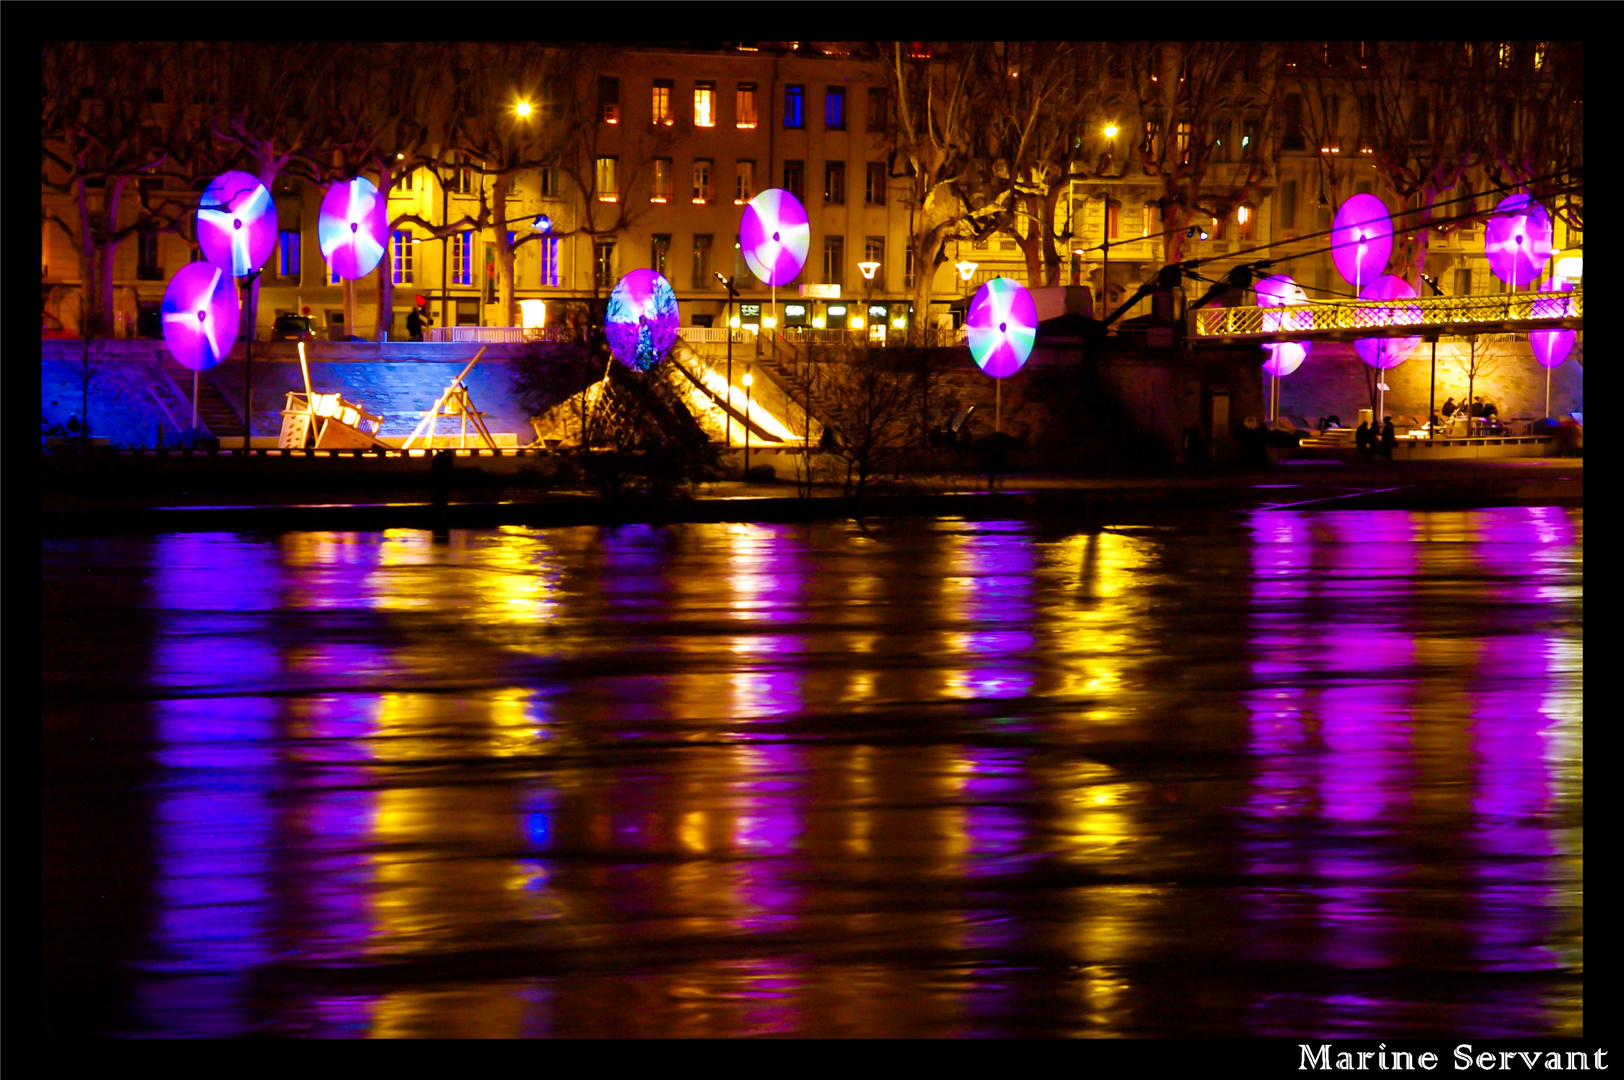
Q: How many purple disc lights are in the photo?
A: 11